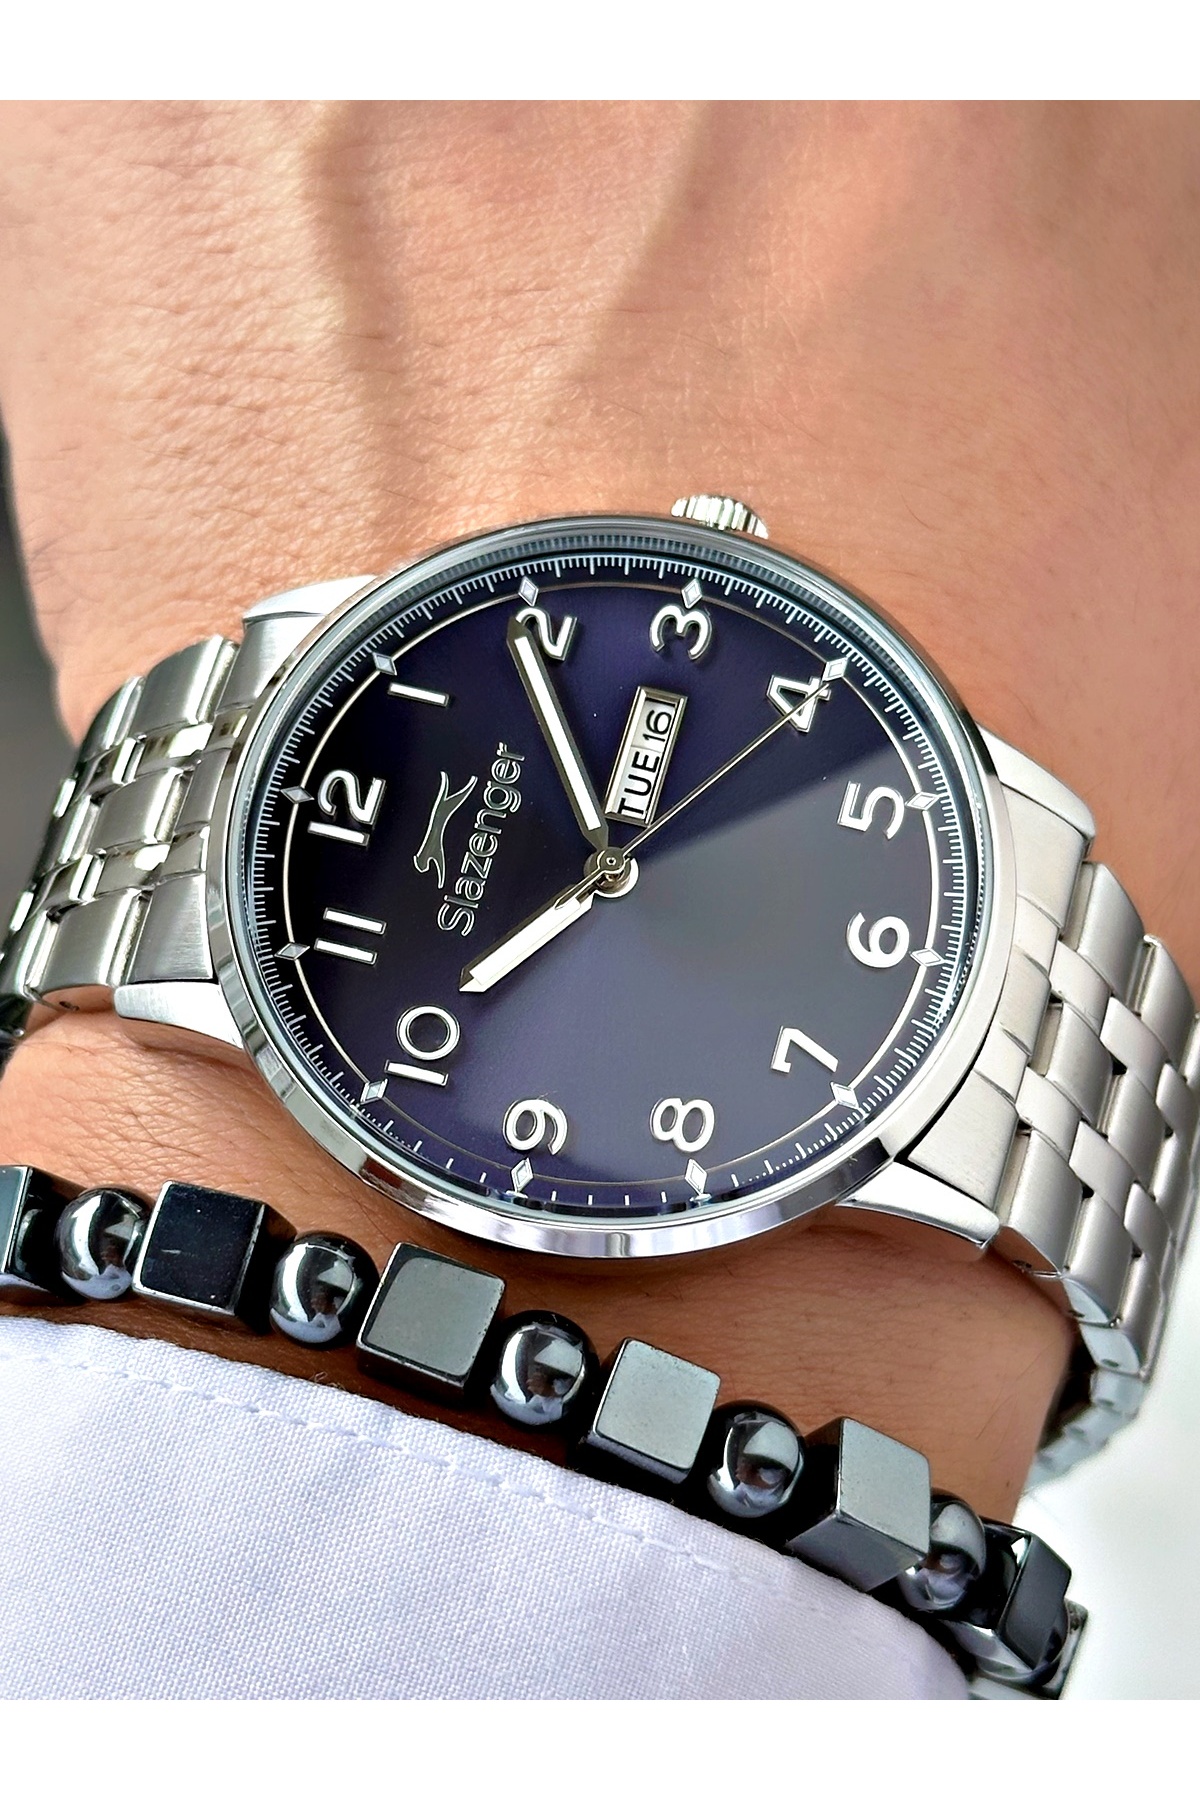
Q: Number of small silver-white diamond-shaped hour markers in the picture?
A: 12